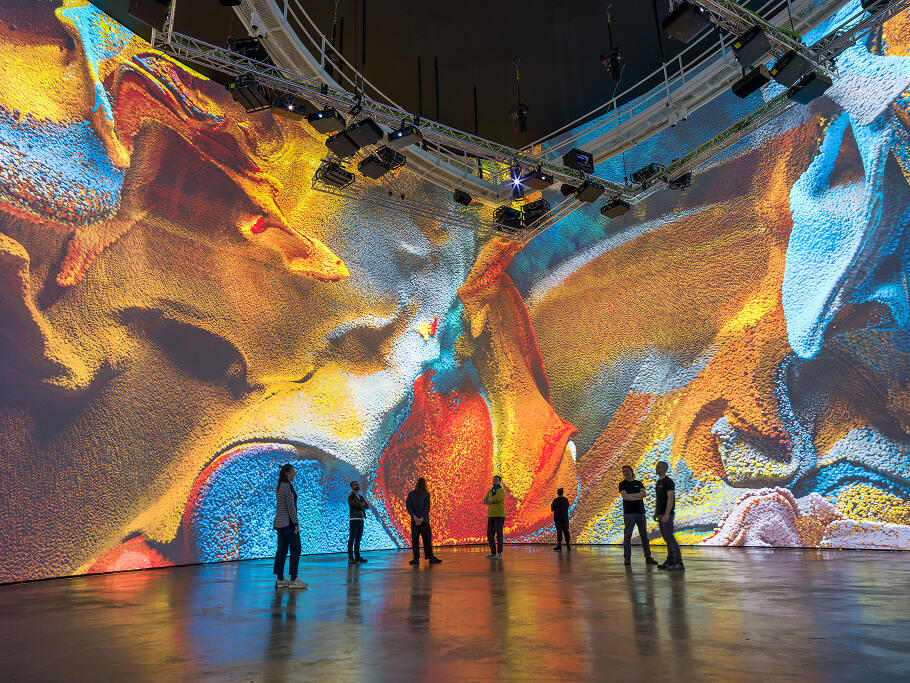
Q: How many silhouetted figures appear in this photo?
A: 7